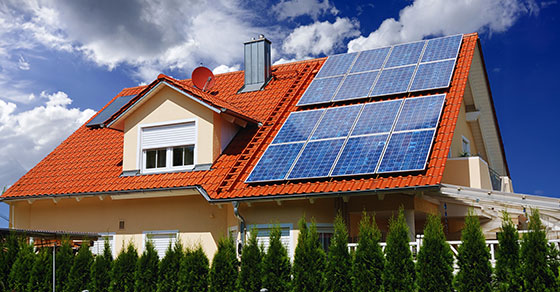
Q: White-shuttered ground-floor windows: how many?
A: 3